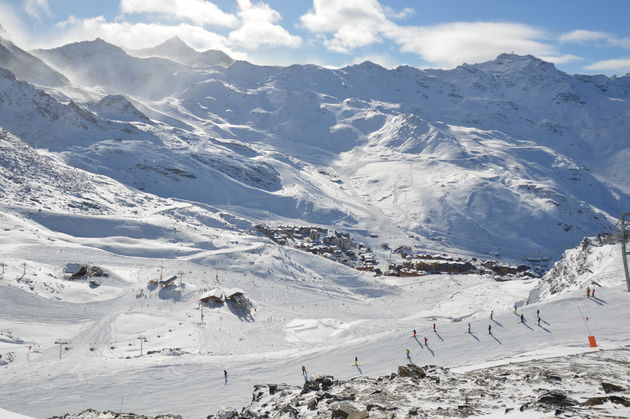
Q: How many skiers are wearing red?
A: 7